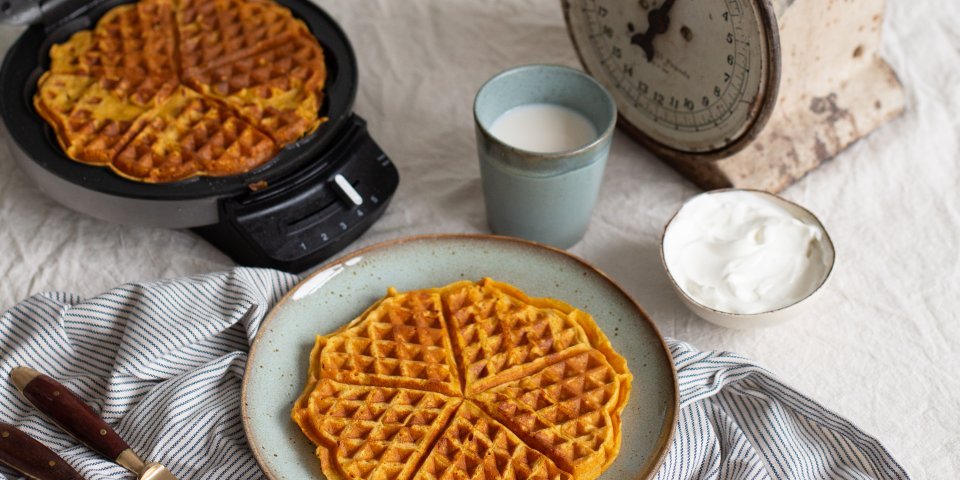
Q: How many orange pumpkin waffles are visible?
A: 2